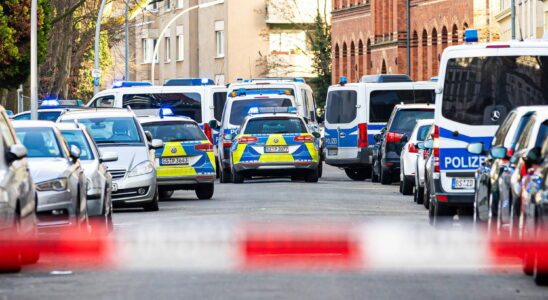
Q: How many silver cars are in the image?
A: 4